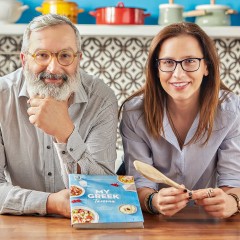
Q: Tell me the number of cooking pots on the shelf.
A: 5